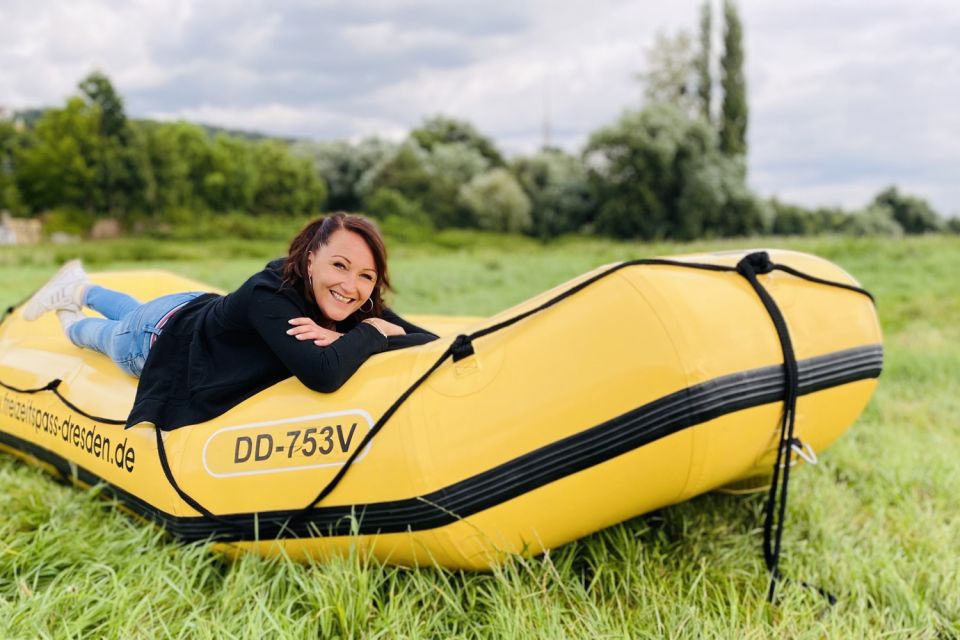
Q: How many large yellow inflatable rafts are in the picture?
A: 1